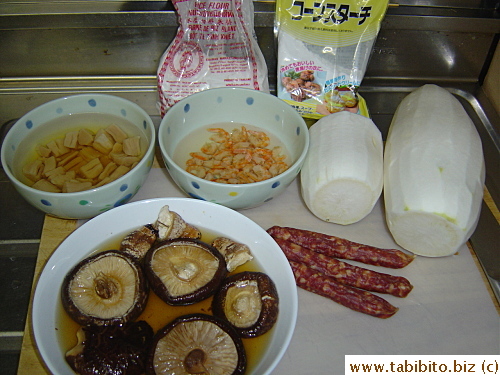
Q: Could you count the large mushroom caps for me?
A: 5